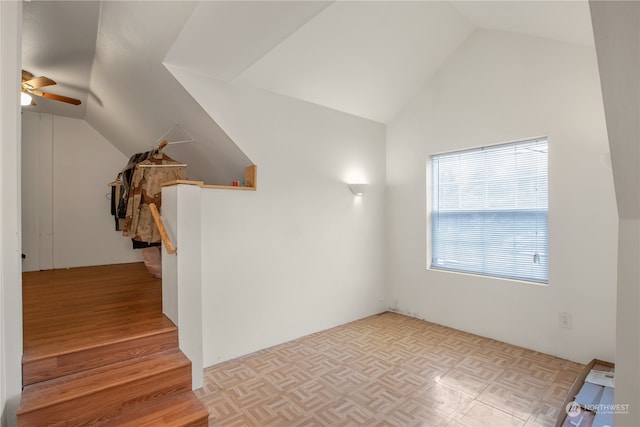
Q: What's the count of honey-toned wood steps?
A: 3